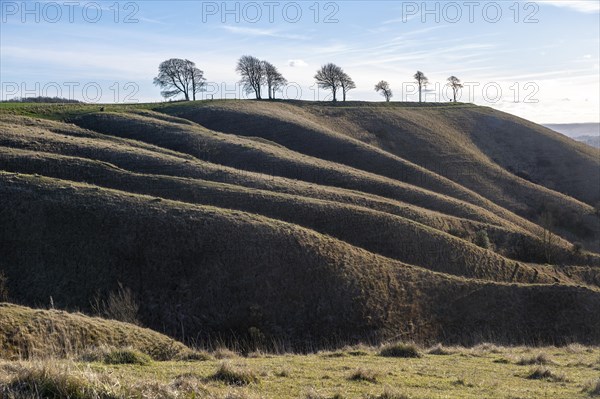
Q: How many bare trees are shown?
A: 9